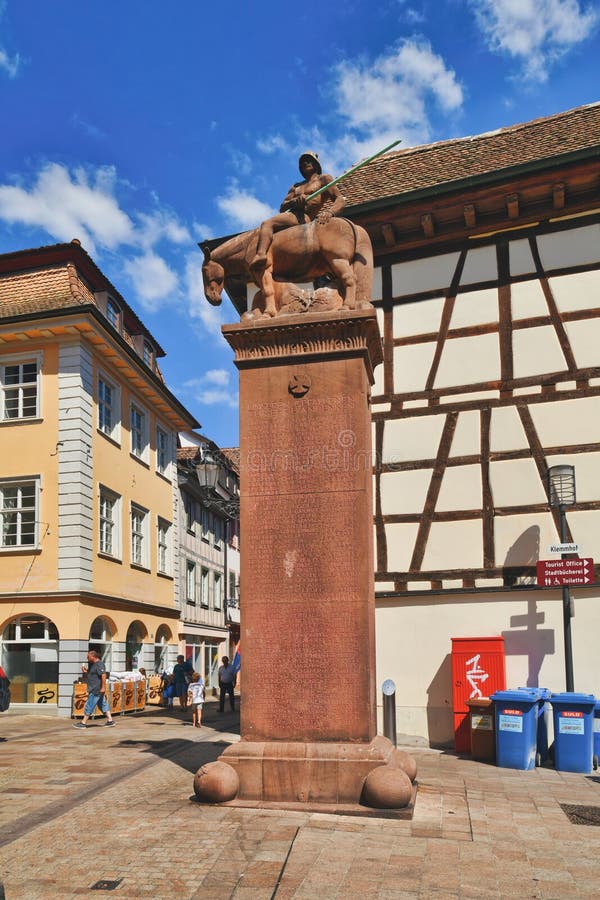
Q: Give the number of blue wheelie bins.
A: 4